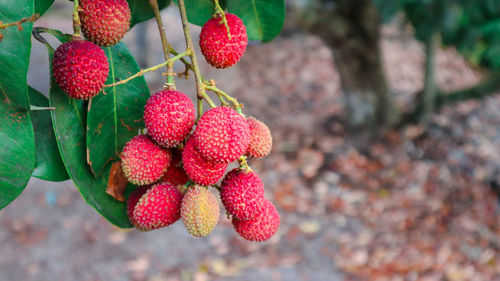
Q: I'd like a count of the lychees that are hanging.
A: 14